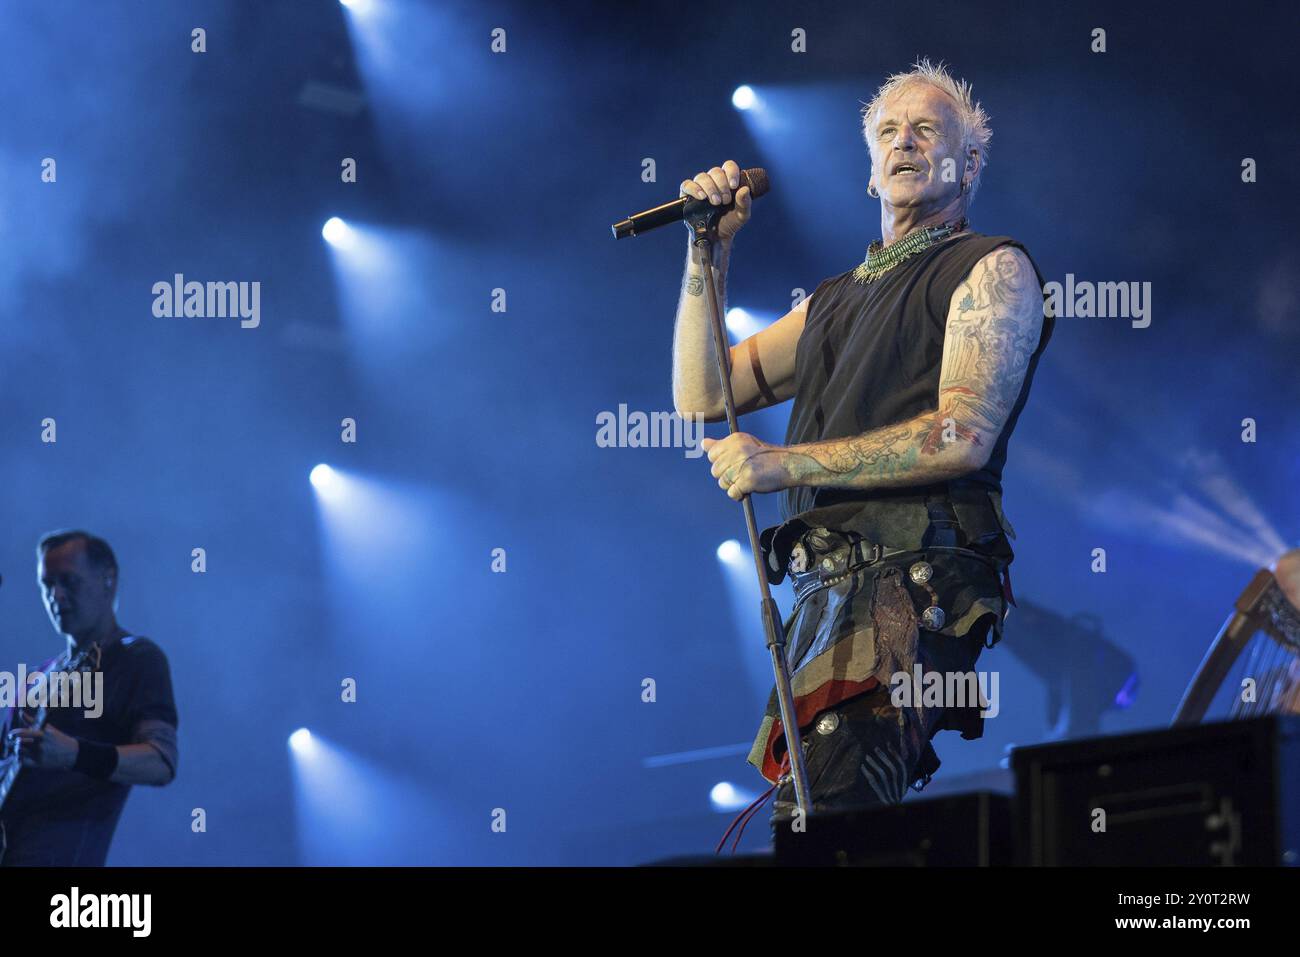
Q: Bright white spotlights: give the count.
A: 8